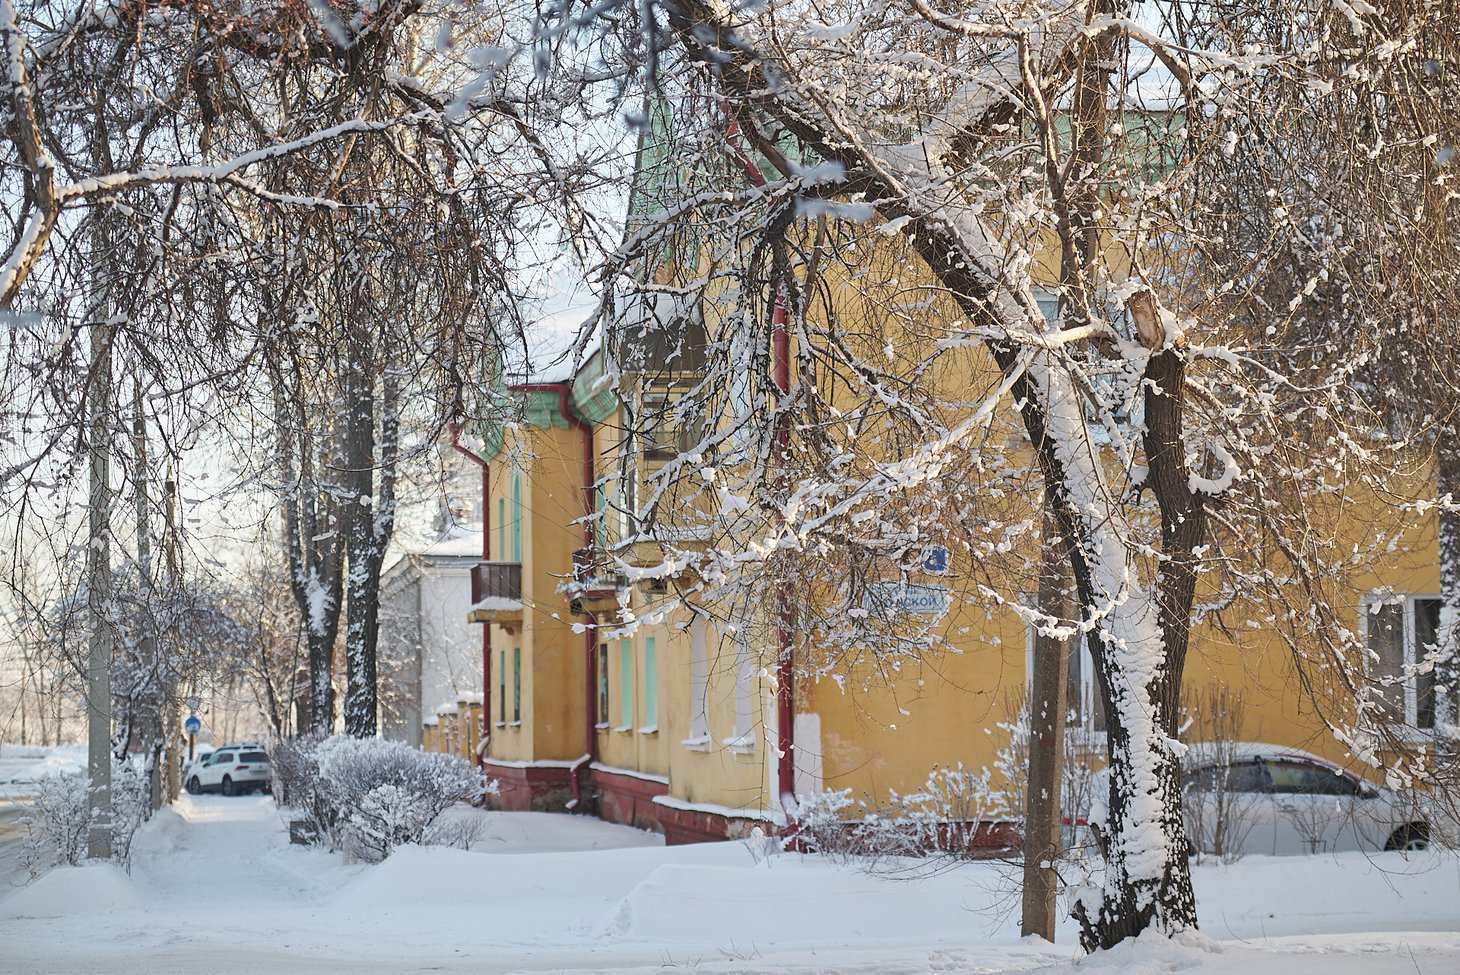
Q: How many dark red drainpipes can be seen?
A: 3